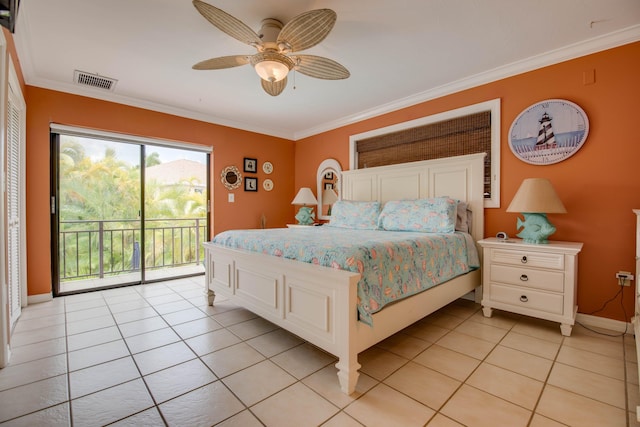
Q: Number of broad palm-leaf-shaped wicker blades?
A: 5